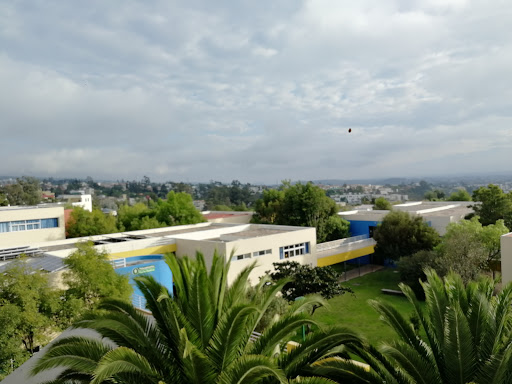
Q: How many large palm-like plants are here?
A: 2